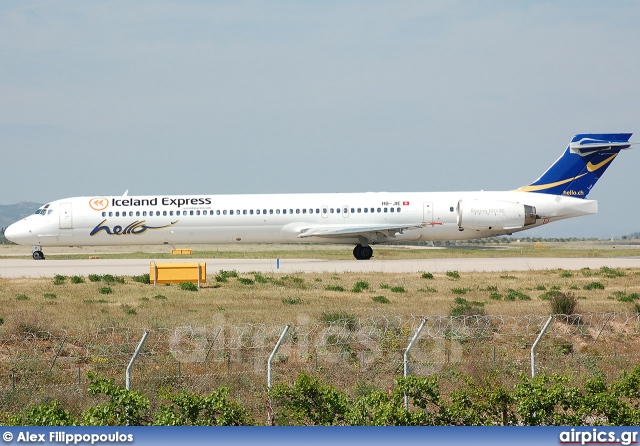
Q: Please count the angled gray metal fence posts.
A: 4